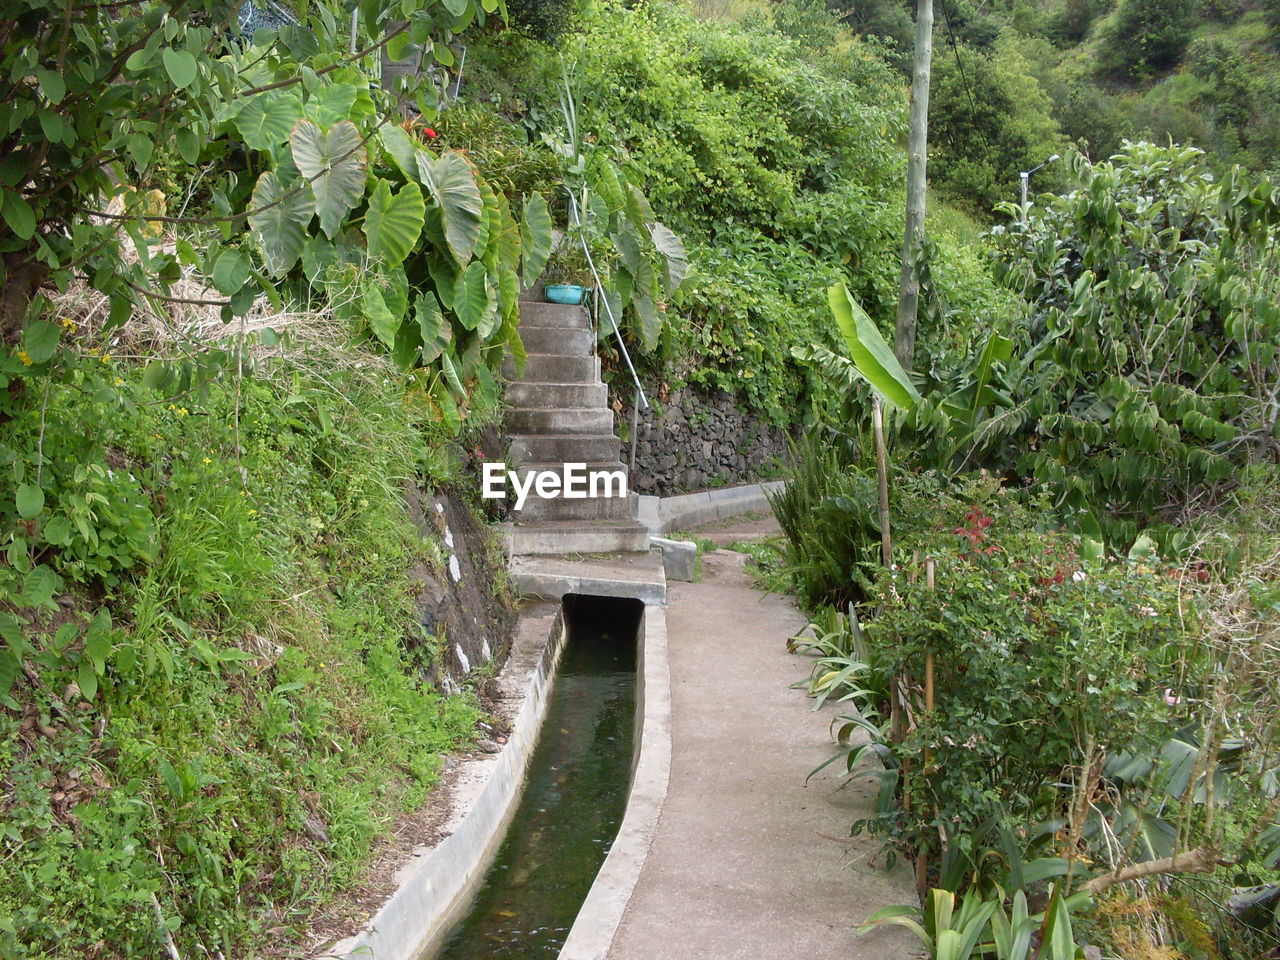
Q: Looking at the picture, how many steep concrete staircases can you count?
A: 1